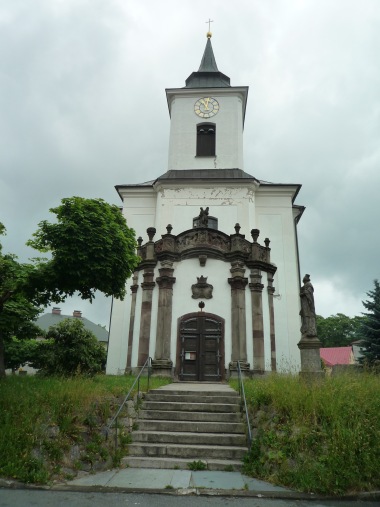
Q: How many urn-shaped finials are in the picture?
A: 6